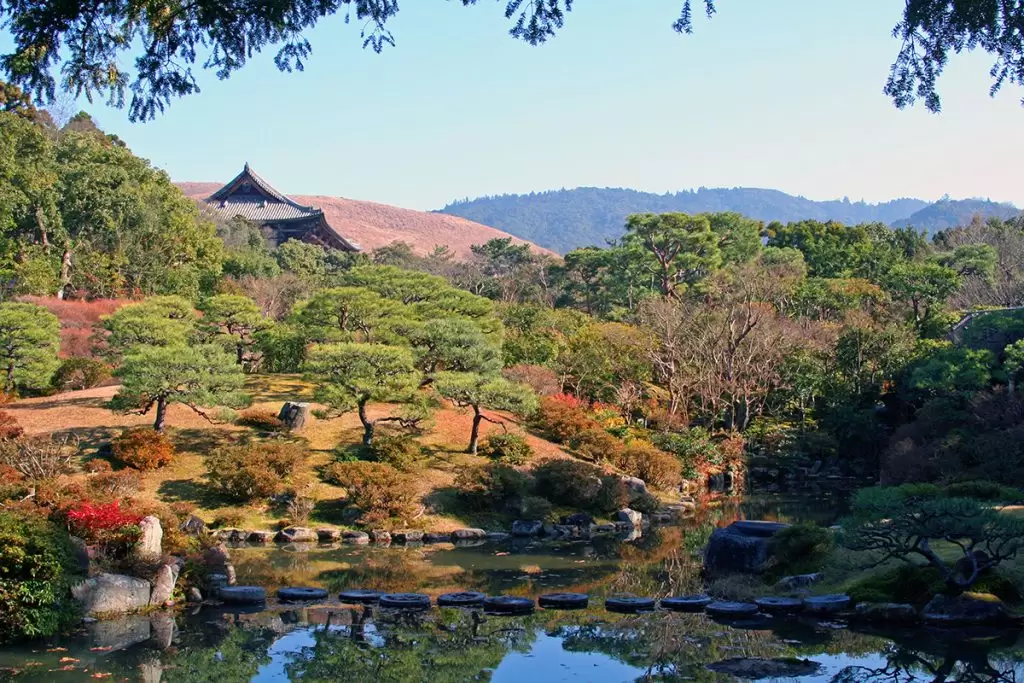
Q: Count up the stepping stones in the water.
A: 12